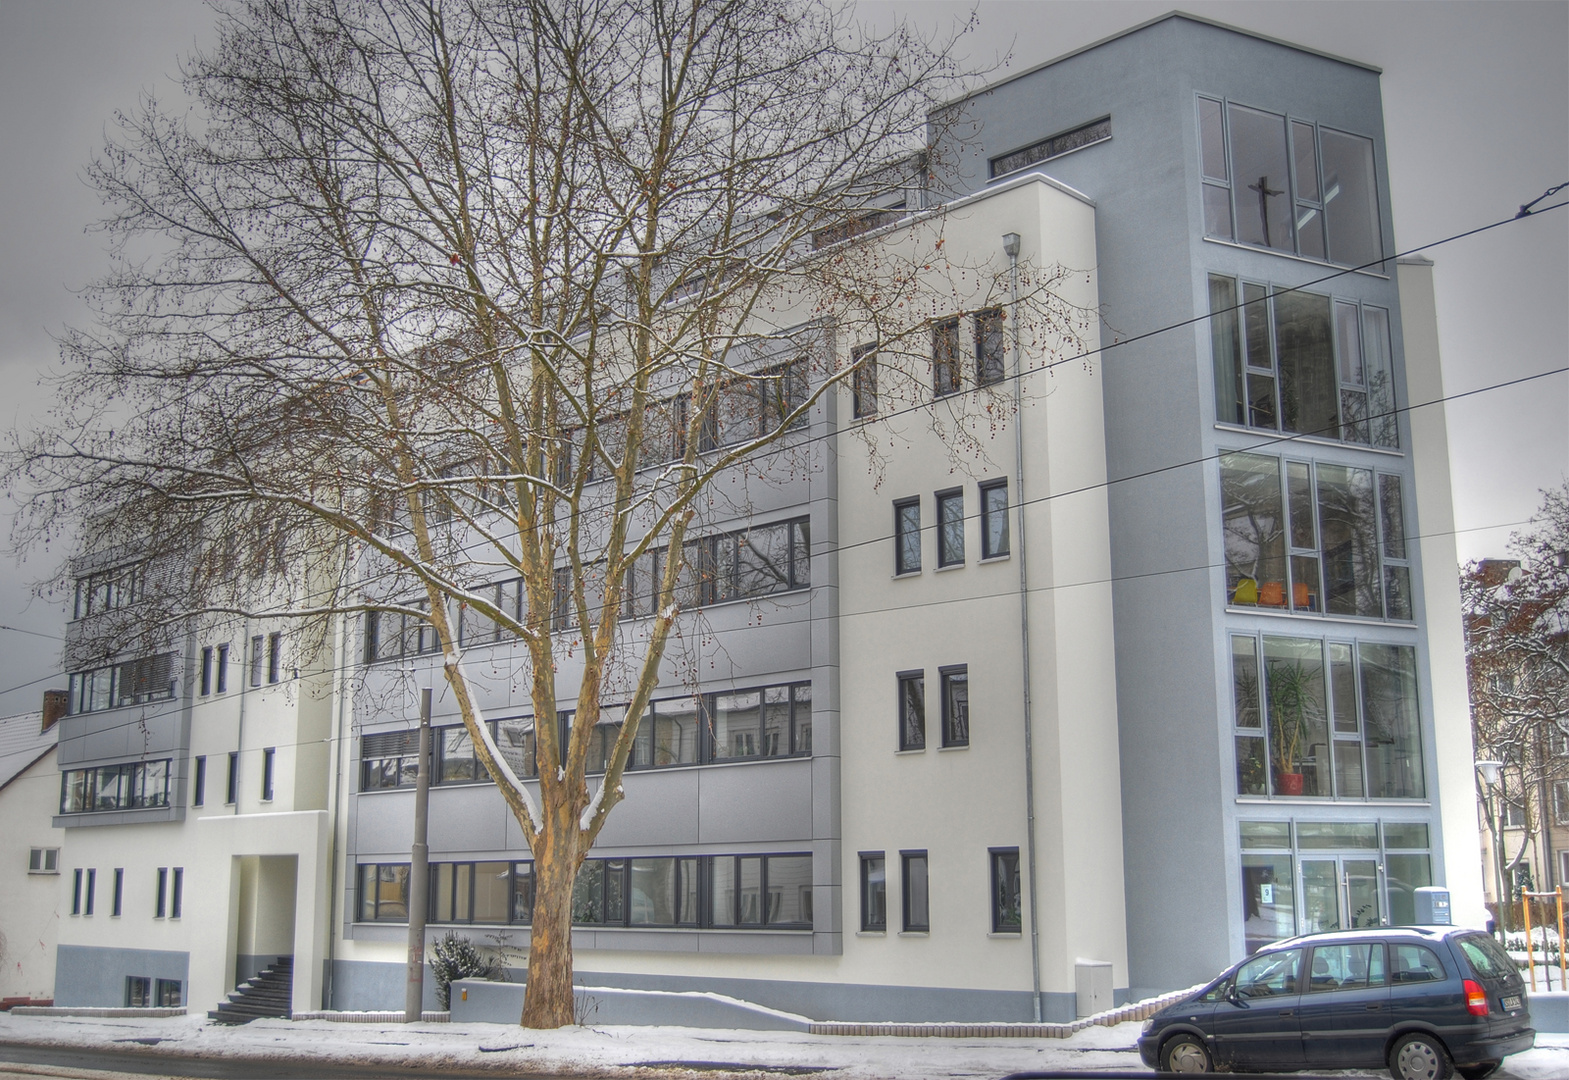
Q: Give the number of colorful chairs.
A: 3